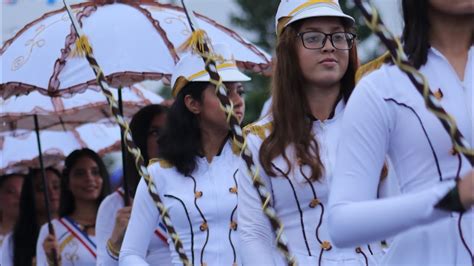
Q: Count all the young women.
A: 7